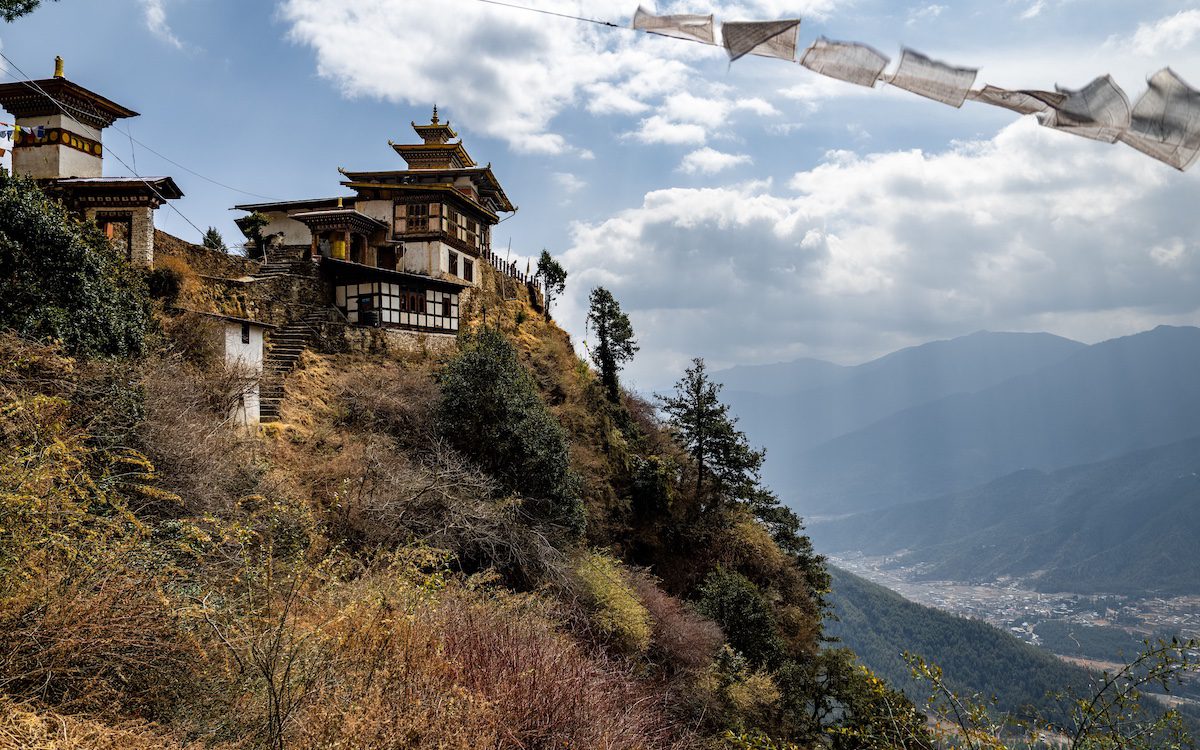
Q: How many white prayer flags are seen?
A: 7